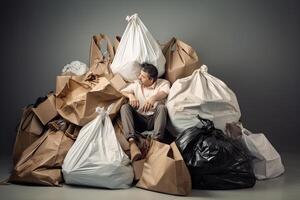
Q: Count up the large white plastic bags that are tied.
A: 3